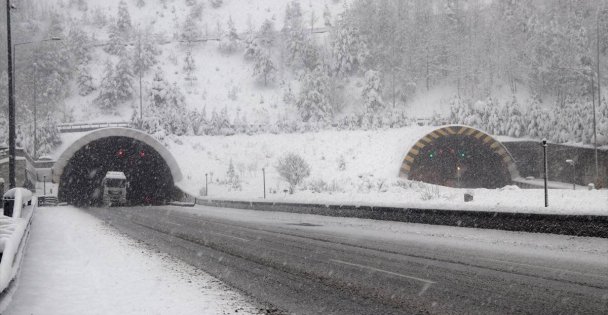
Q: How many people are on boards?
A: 0